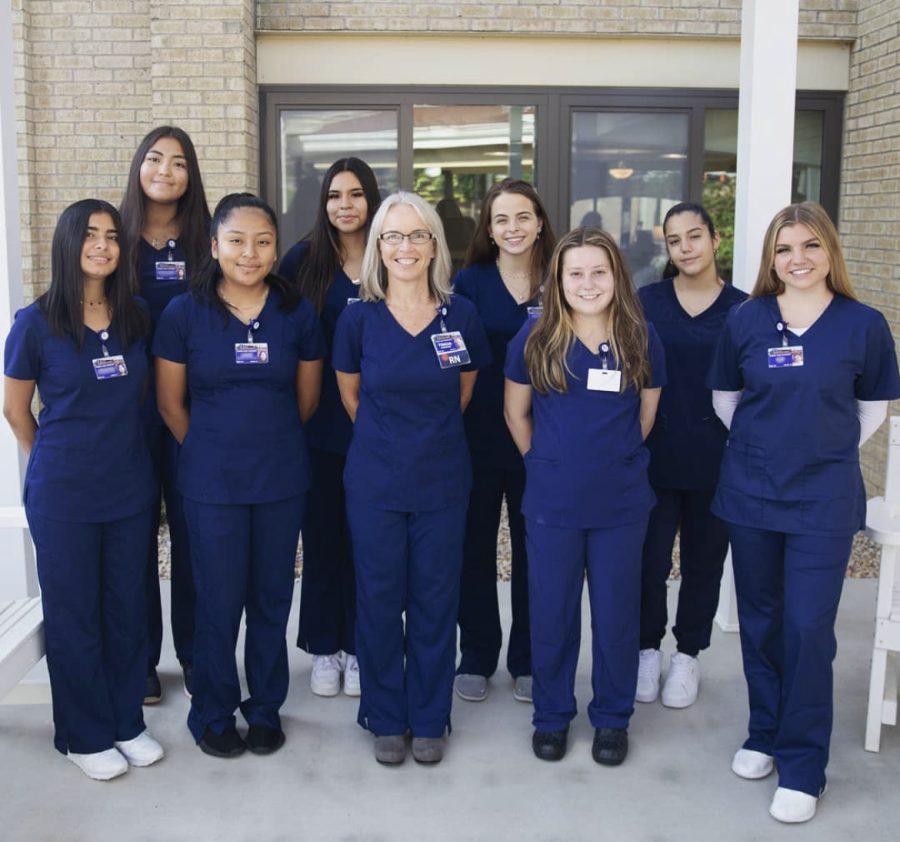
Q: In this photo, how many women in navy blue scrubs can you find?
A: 9